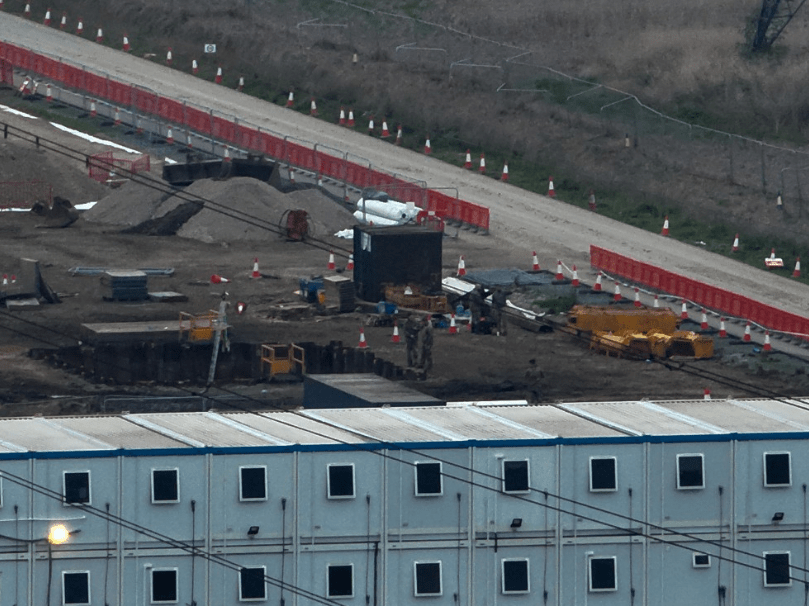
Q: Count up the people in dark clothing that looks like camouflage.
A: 5